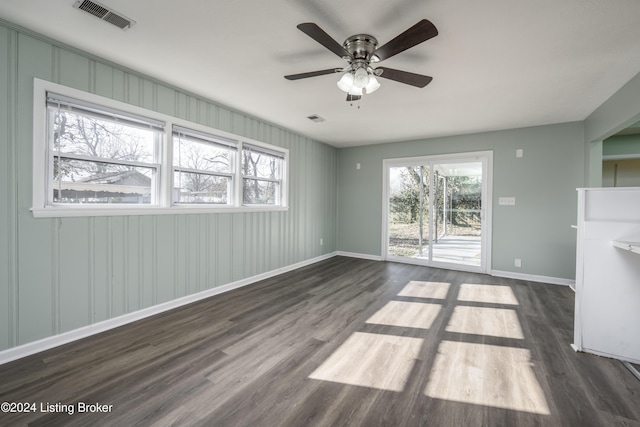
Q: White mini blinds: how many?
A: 3